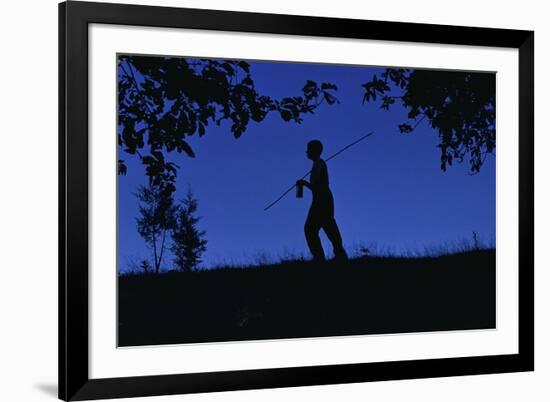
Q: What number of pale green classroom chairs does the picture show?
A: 0